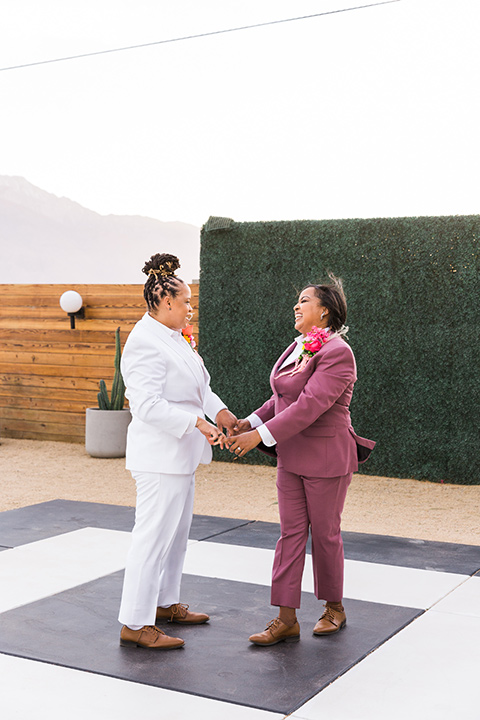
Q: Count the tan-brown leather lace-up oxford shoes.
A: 4